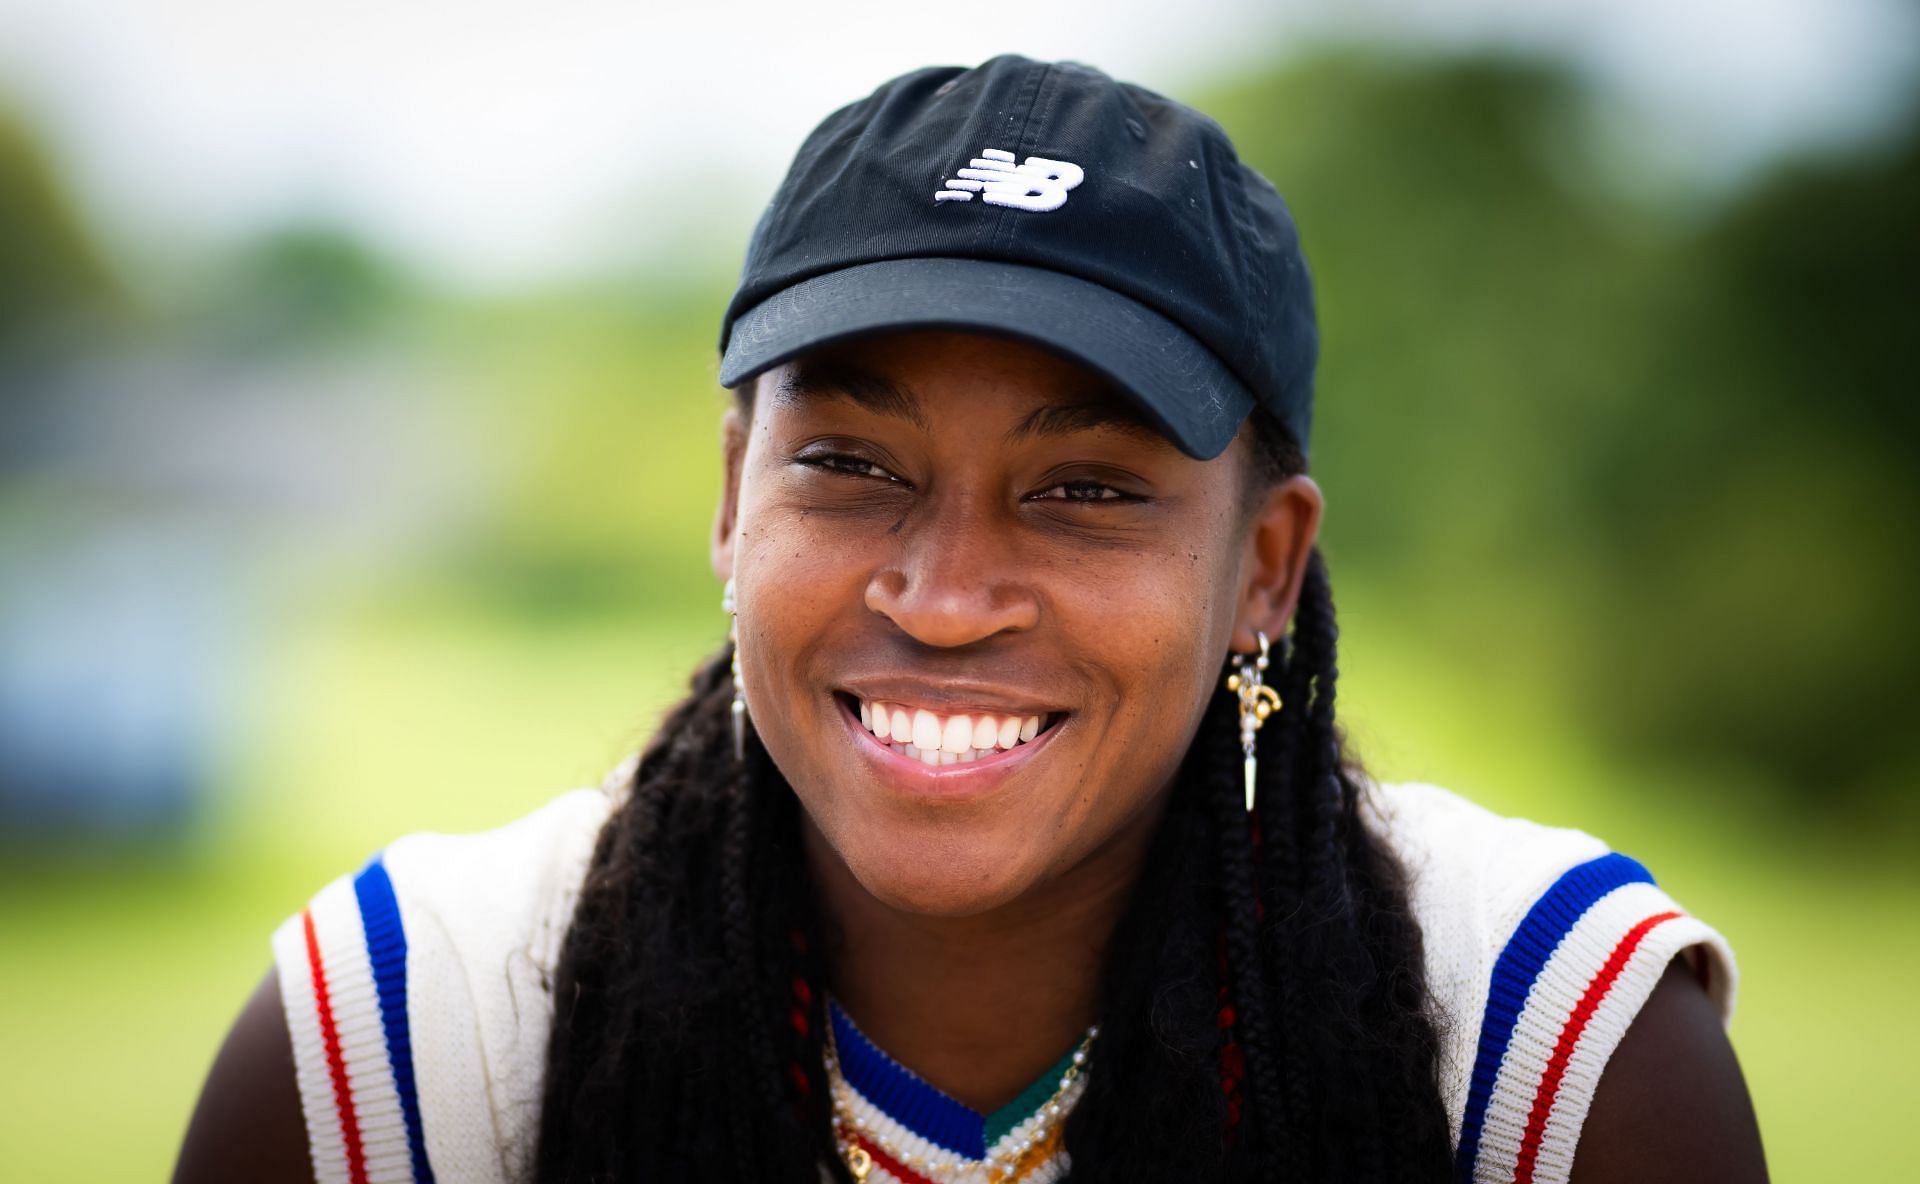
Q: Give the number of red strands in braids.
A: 2